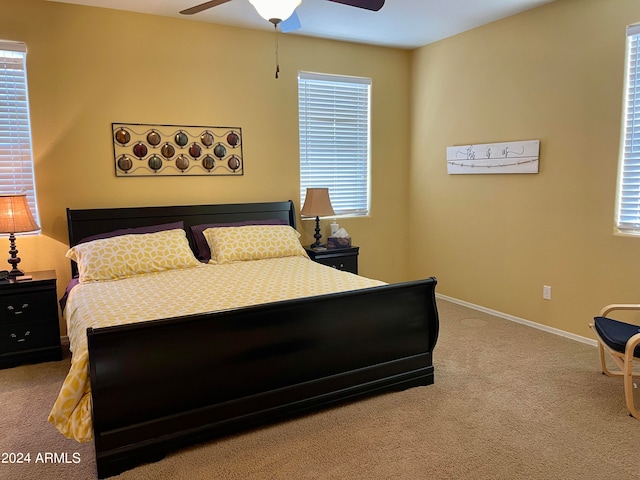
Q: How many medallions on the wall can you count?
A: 14